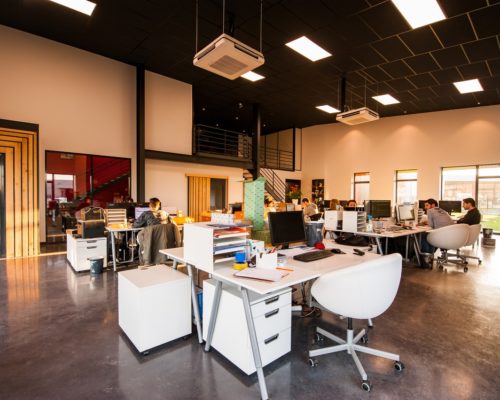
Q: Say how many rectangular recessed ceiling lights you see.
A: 7